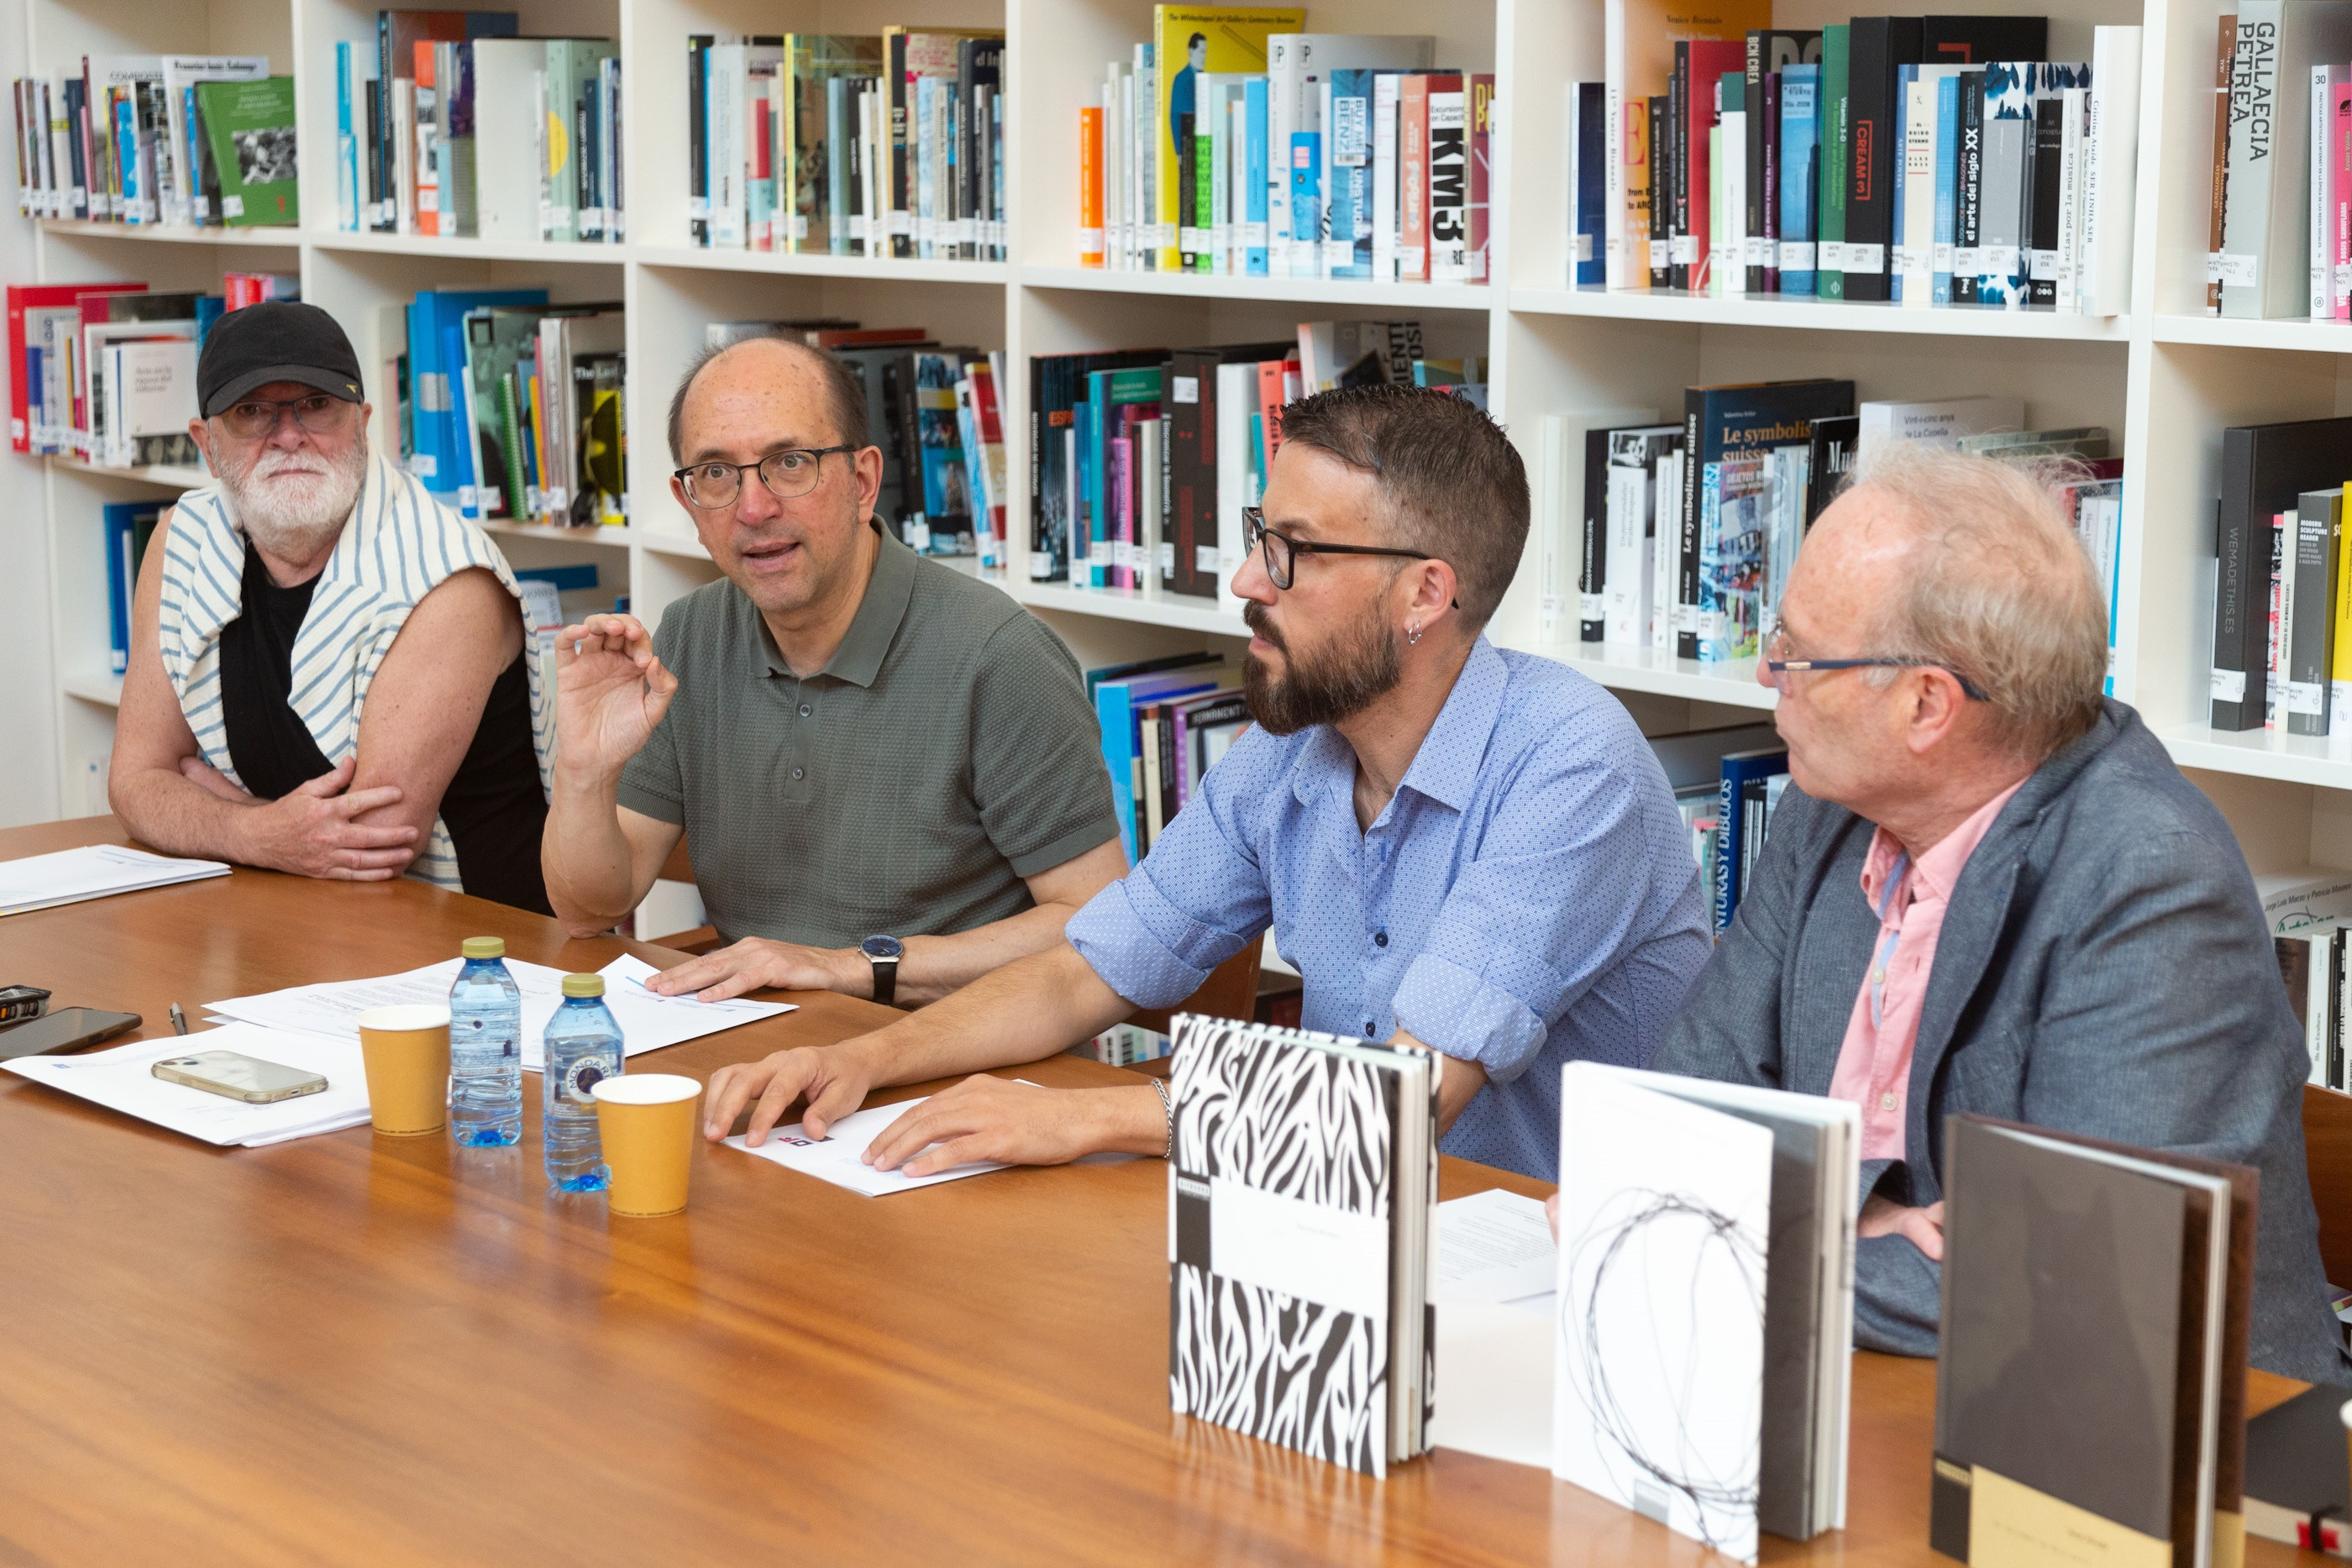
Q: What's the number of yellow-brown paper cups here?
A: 2